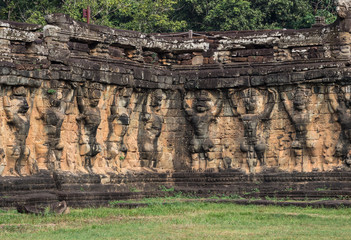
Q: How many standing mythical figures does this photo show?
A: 9